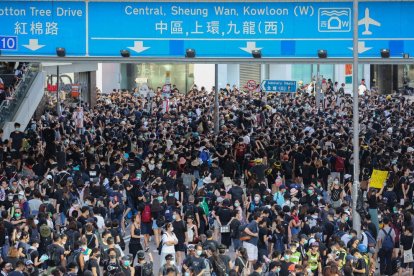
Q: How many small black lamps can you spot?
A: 6